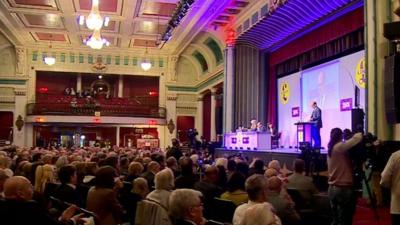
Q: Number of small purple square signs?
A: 4